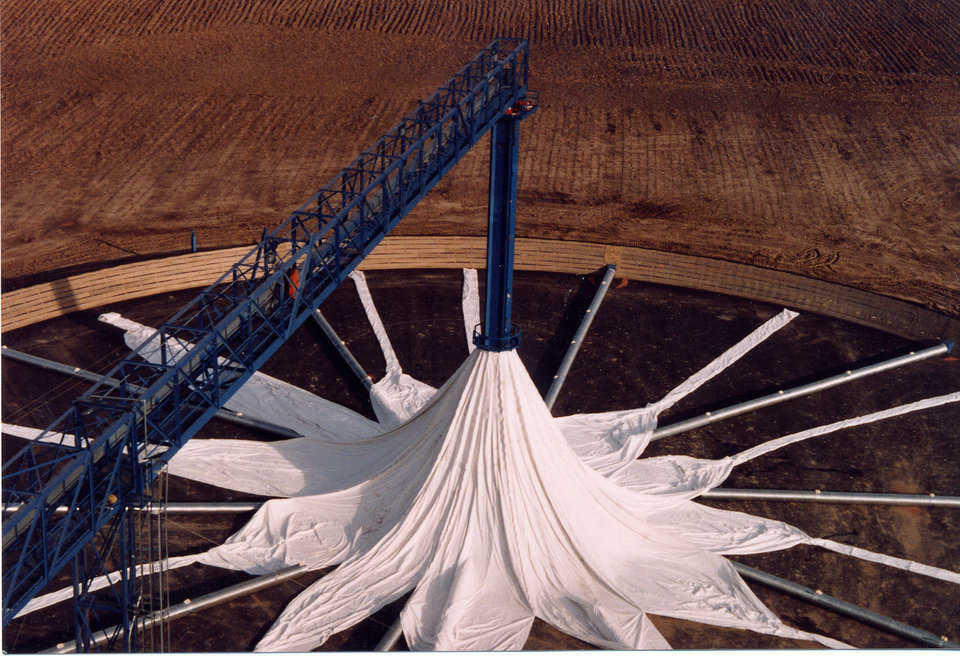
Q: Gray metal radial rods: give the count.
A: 9